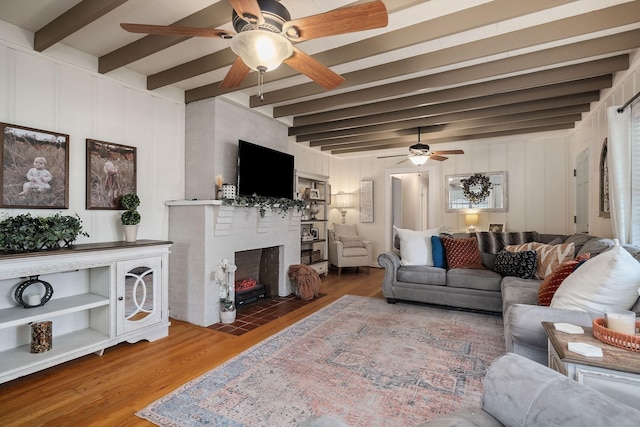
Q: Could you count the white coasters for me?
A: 2